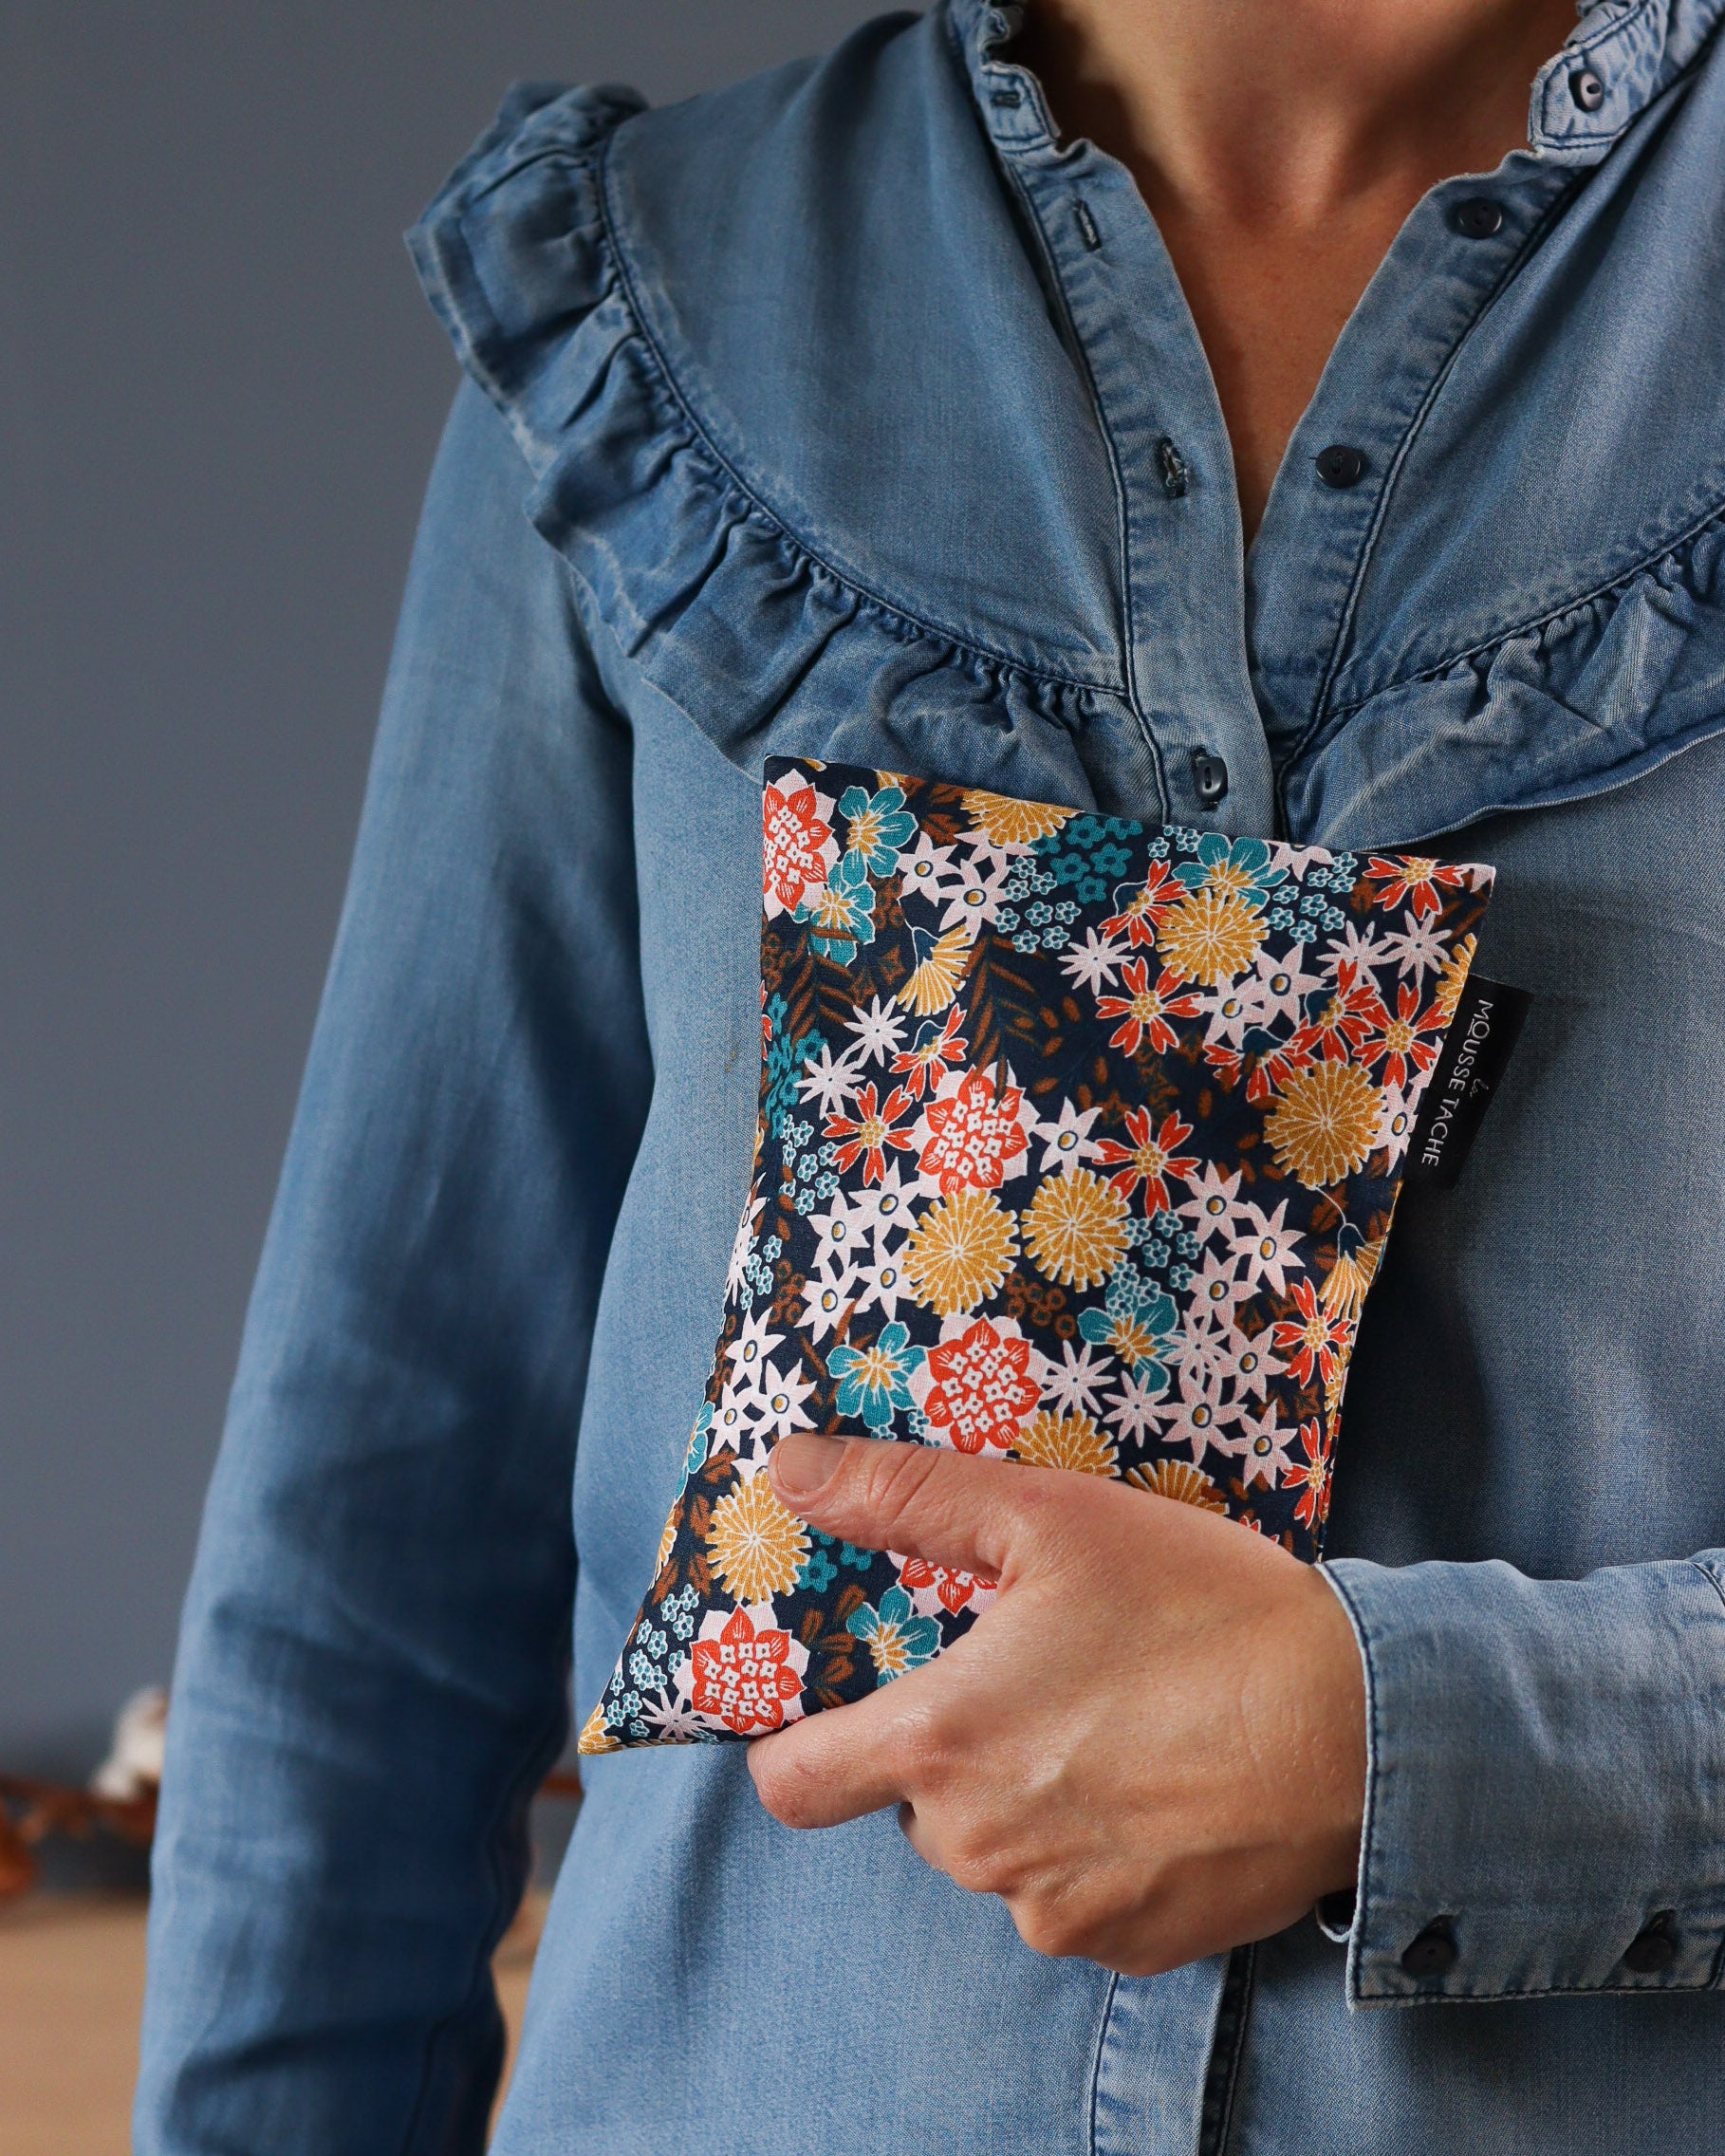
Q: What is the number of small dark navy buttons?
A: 6